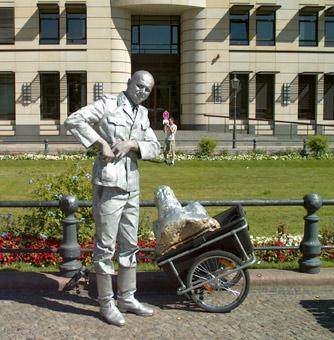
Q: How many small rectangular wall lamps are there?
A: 4